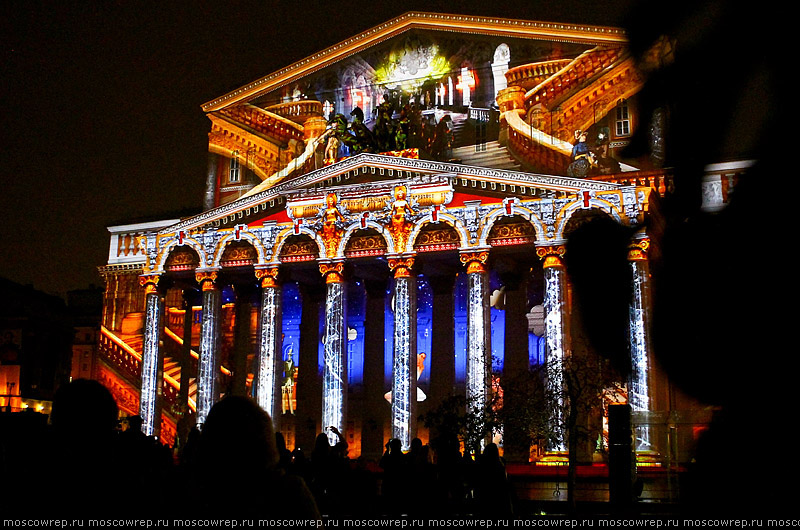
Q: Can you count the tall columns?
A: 8